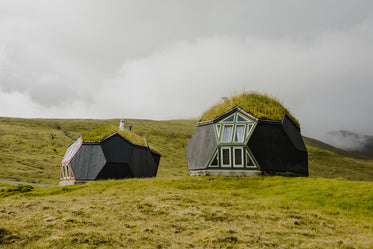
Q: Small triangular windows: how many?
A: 6